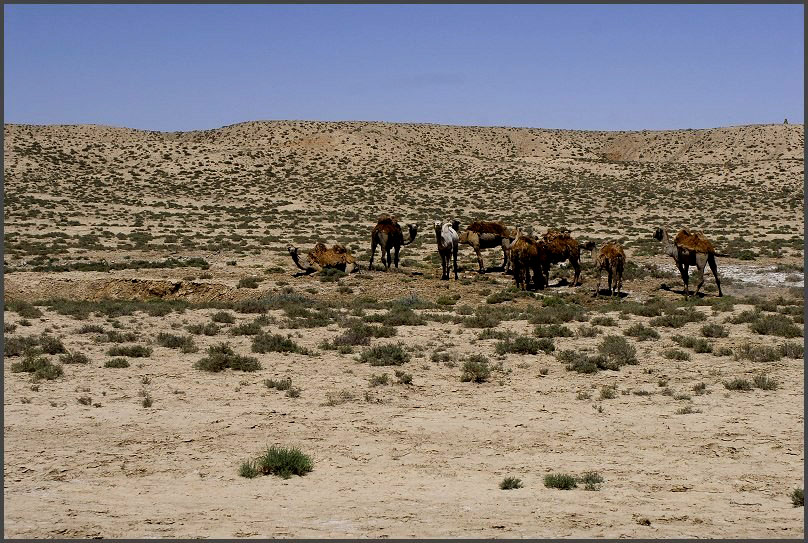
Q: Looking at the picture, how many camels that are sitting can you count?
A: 1